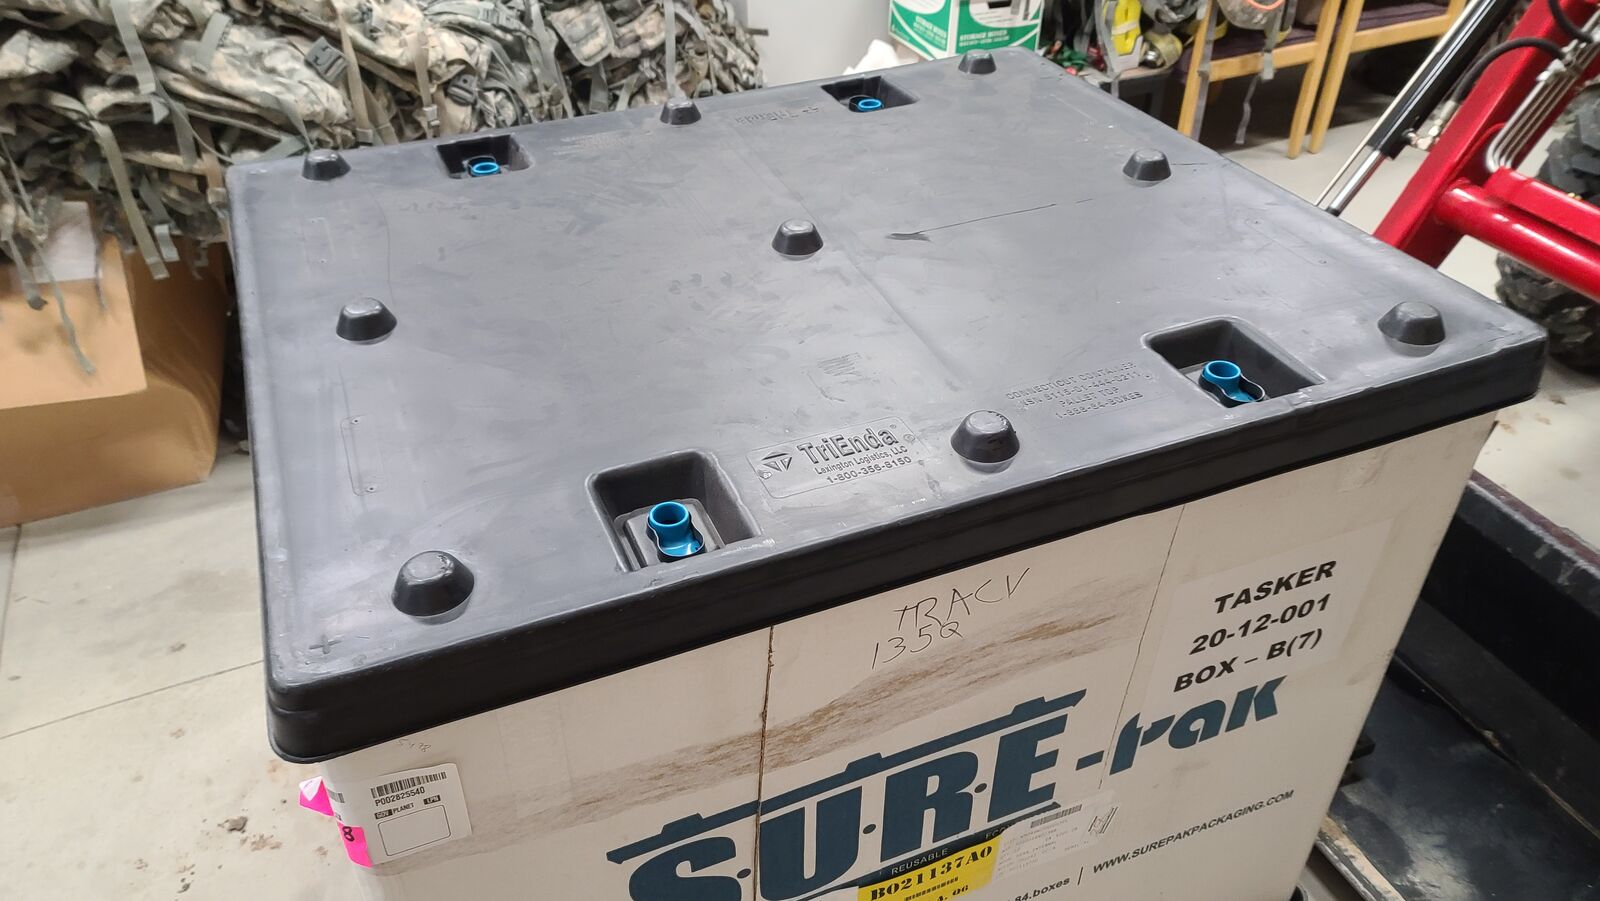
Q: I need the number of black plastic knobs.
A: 9